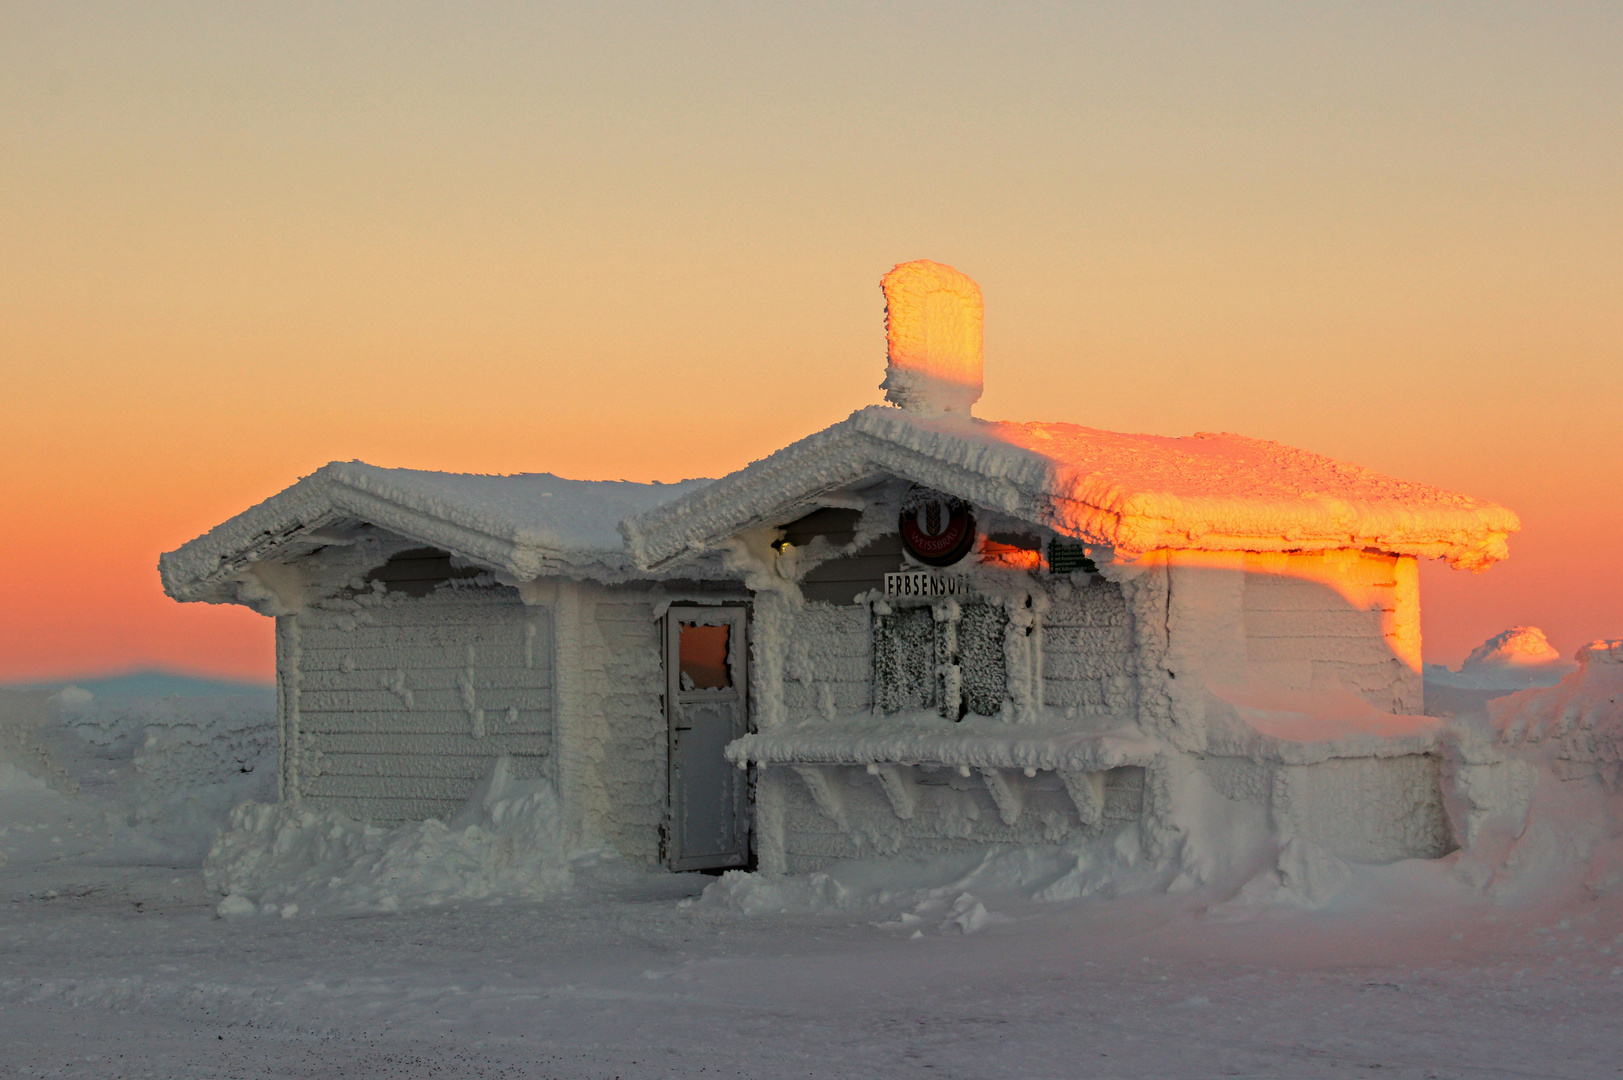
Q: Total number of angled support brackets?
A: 4